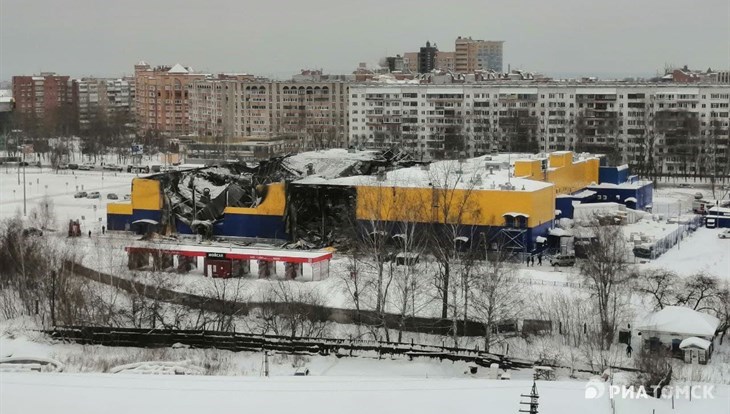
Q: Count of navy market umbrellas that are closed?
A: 0